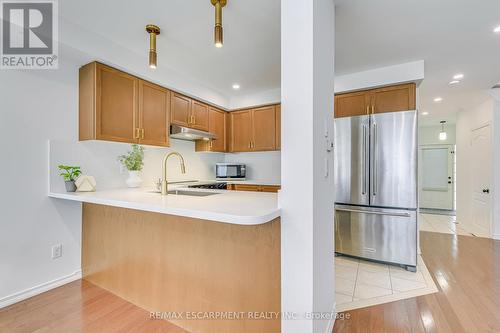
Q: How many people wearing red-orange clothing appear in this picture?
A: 0